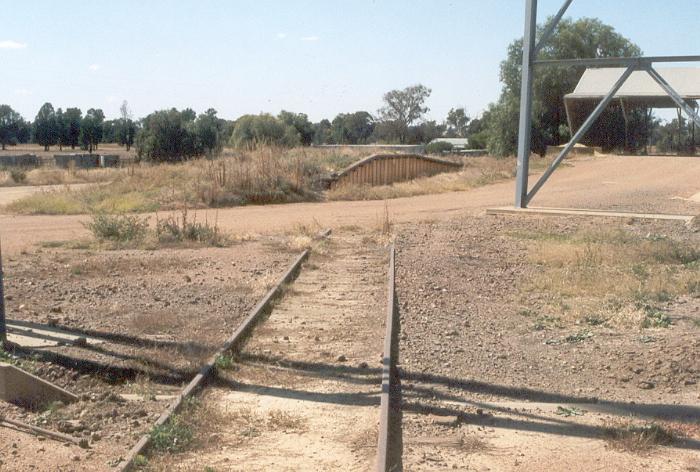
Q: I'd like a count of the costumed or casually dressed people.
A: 0